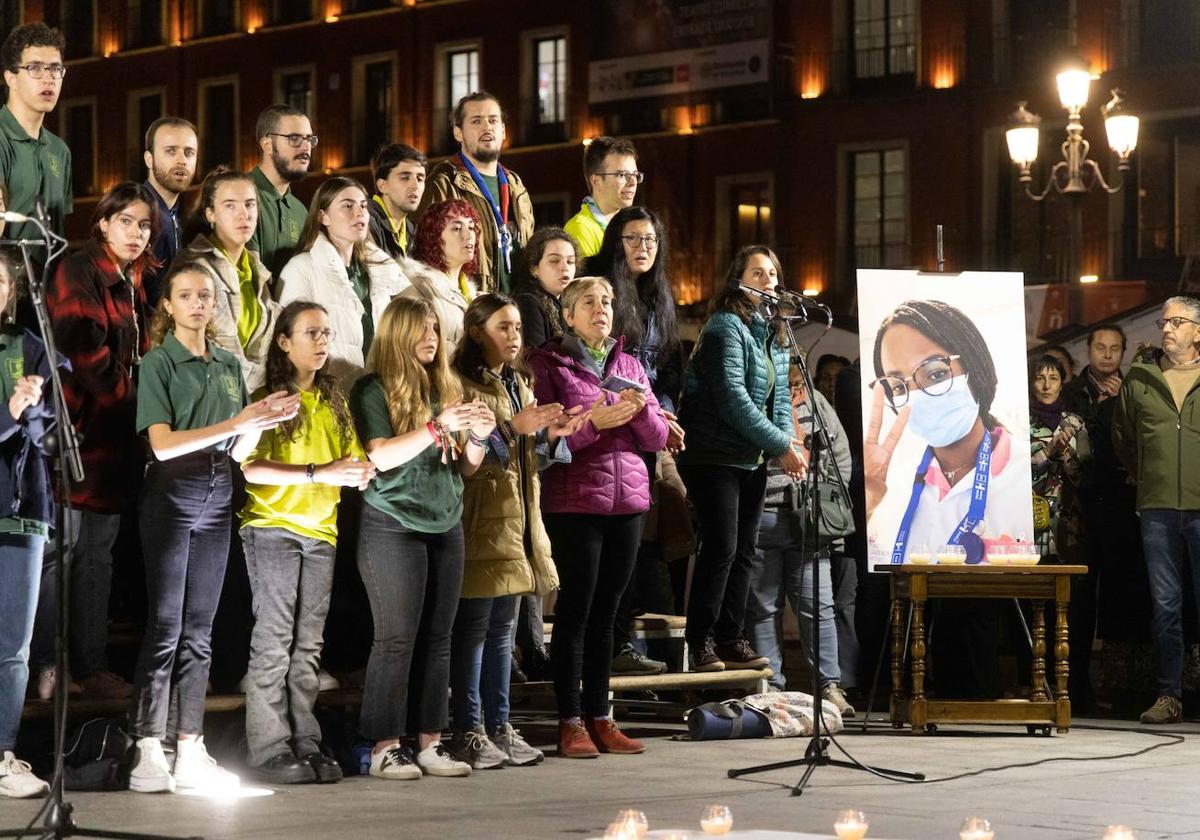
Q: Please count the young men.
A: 6